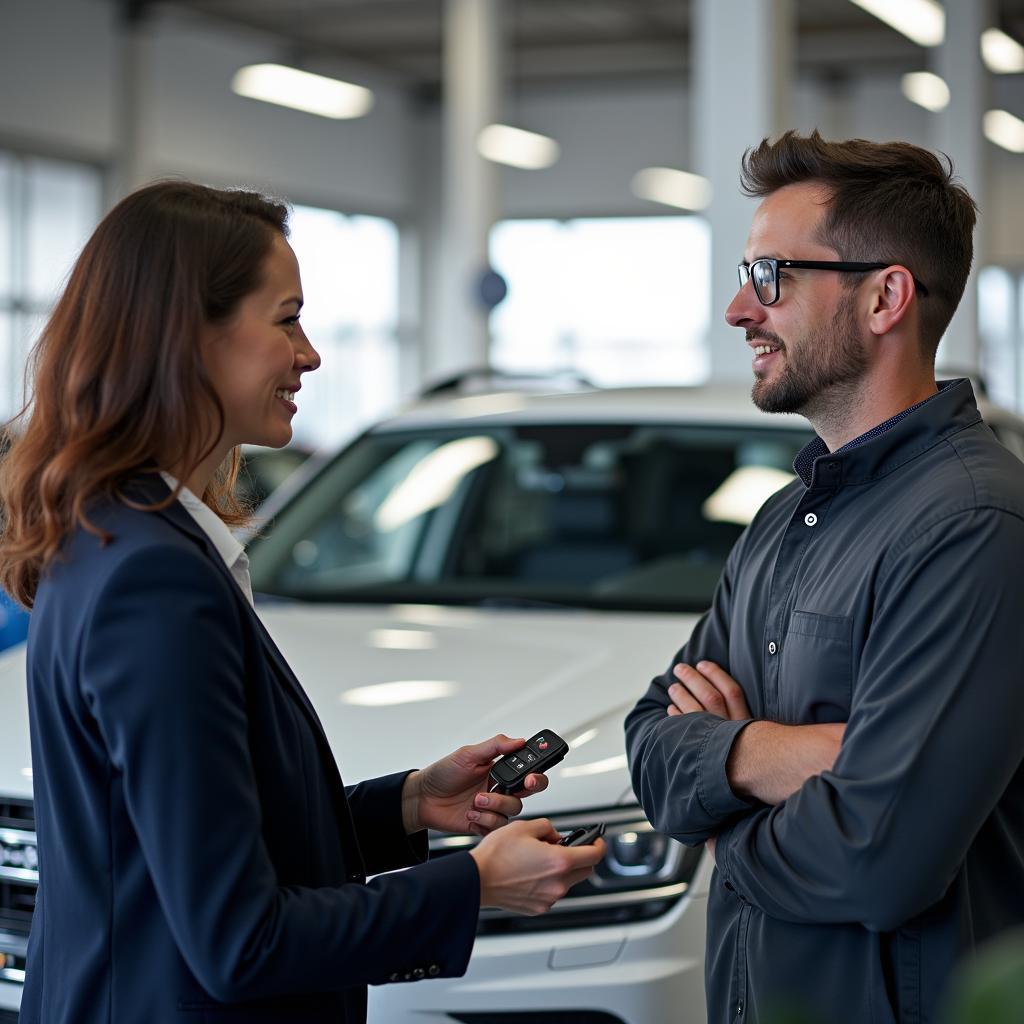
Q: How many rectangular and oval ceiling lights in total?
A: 7